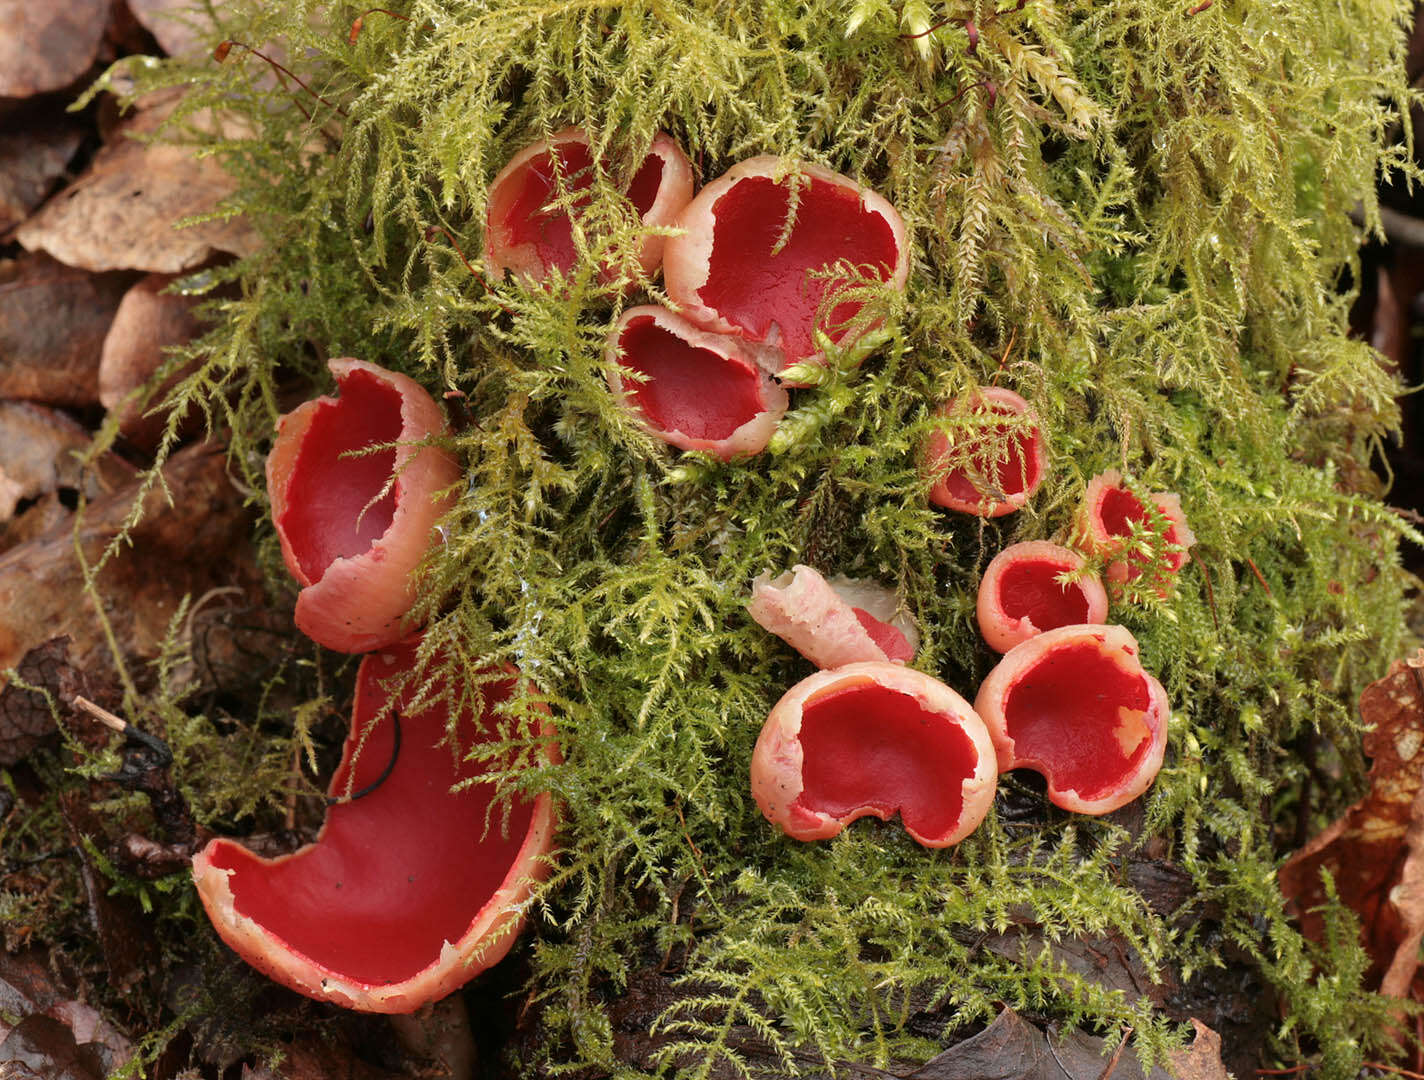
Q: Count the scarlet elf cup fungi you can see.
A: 11